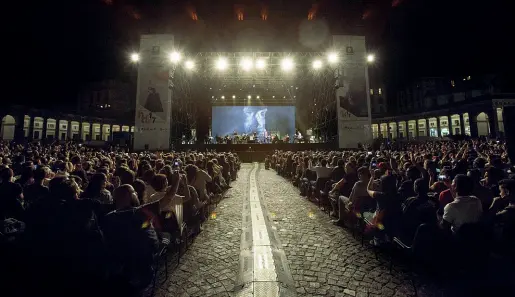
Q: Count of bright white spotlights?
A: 10